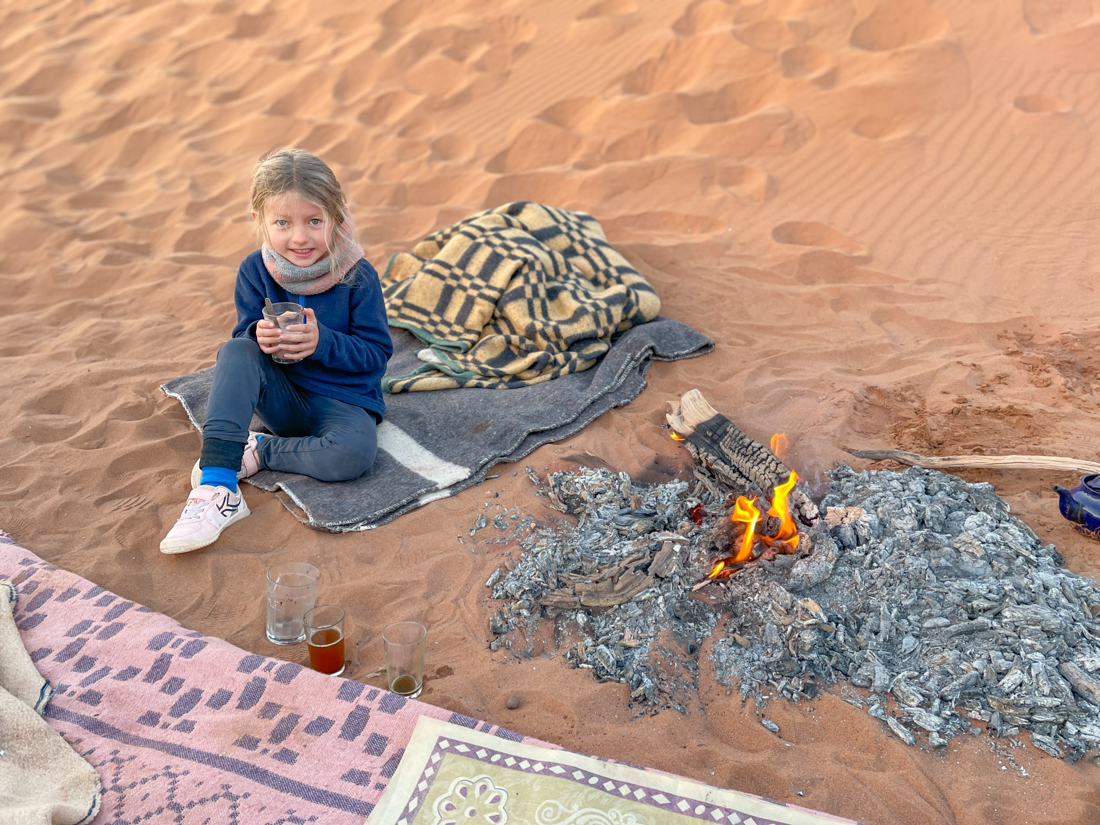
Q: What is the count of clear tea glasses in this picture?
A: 4